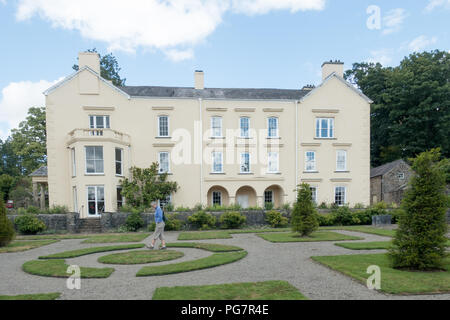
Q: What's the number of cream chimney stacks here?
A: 3